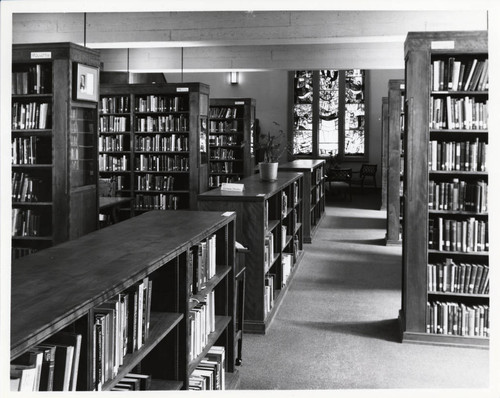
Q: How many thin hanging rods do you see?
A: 3